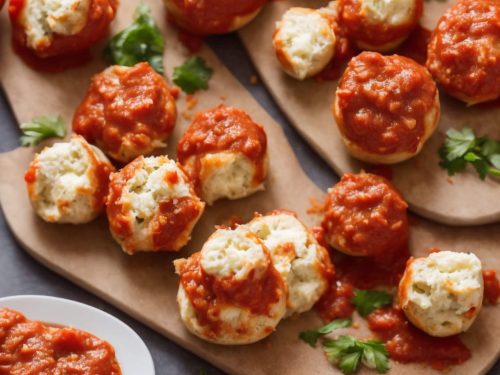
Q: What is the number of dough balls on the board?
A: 14